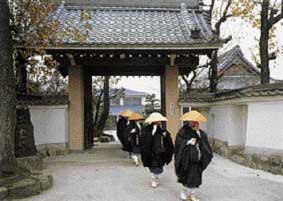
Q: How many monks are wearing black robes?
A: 4